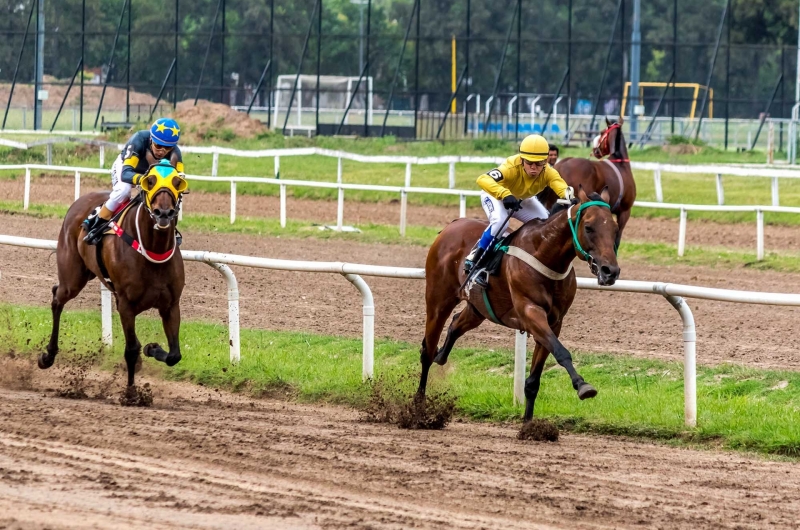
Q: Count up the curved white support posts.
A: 3